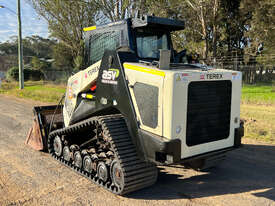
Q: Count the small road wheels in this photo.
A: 4